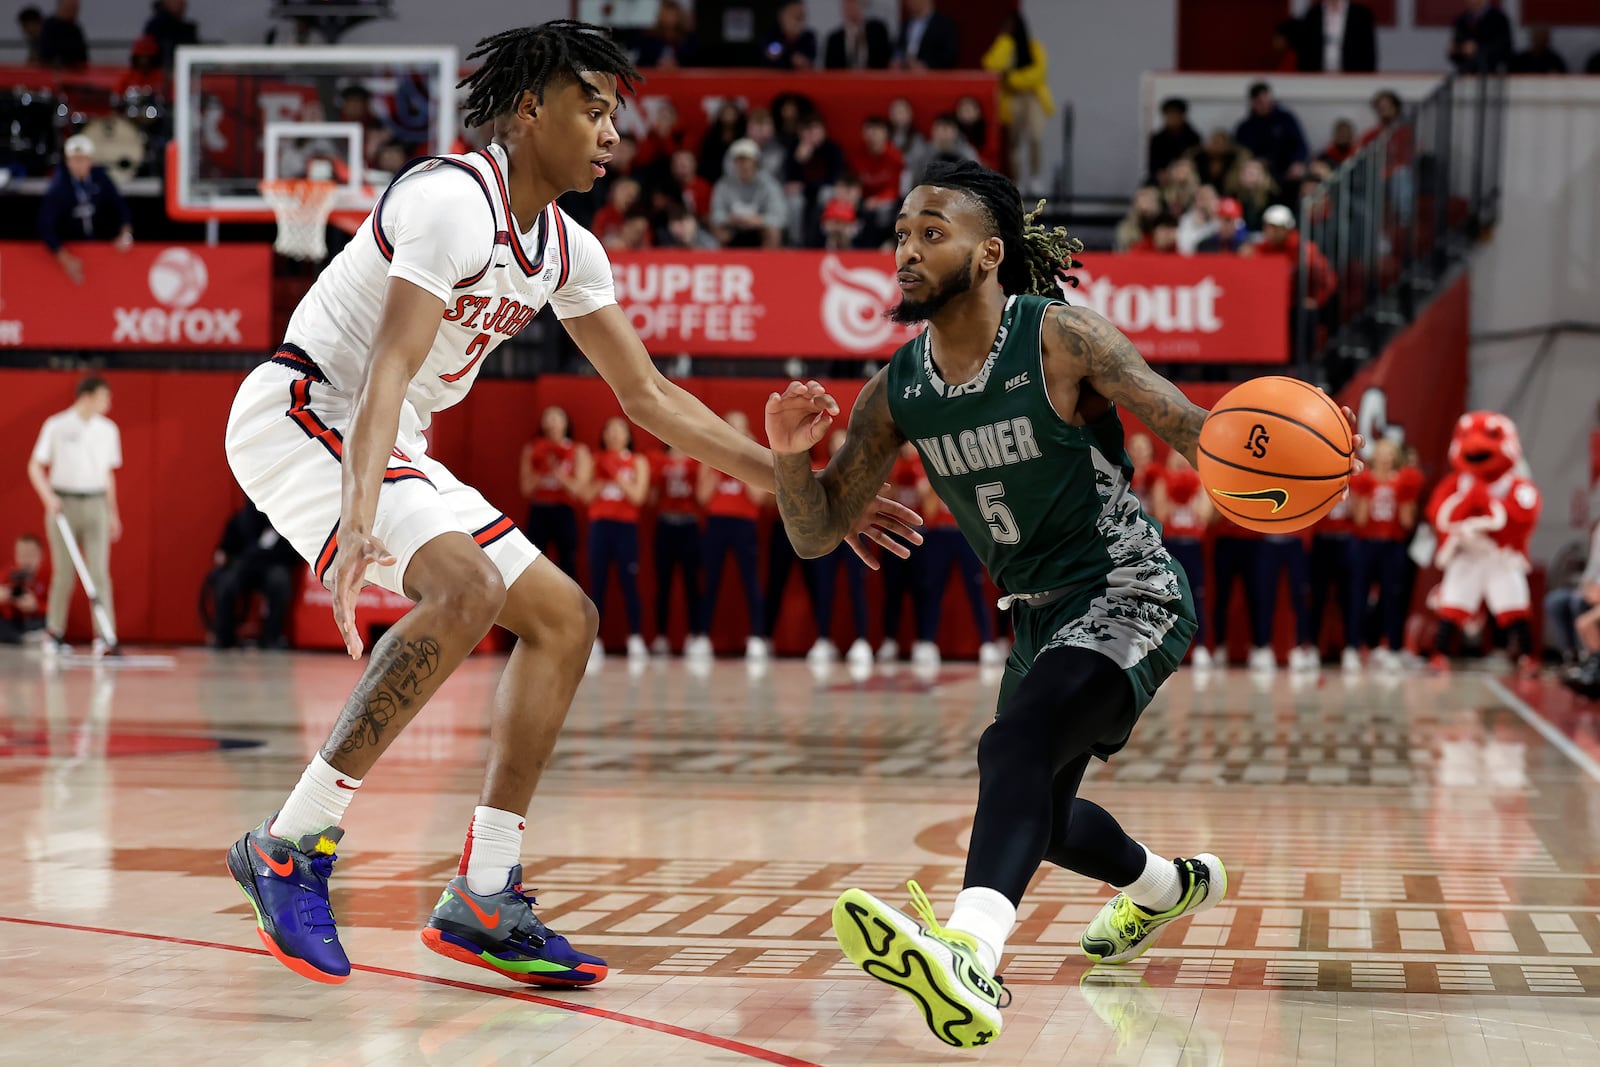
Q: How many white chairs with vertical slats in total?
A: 0